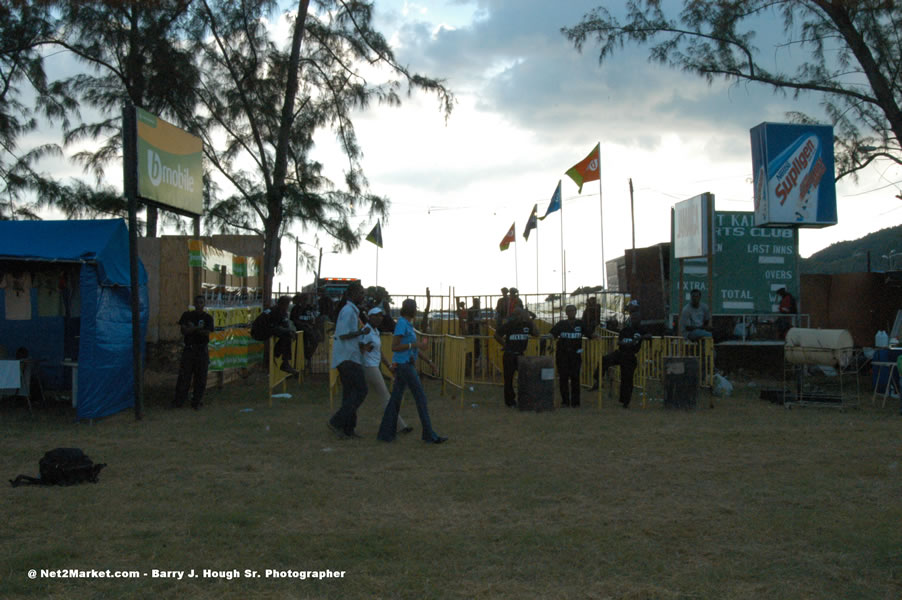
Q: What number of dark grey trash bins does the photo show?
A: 2